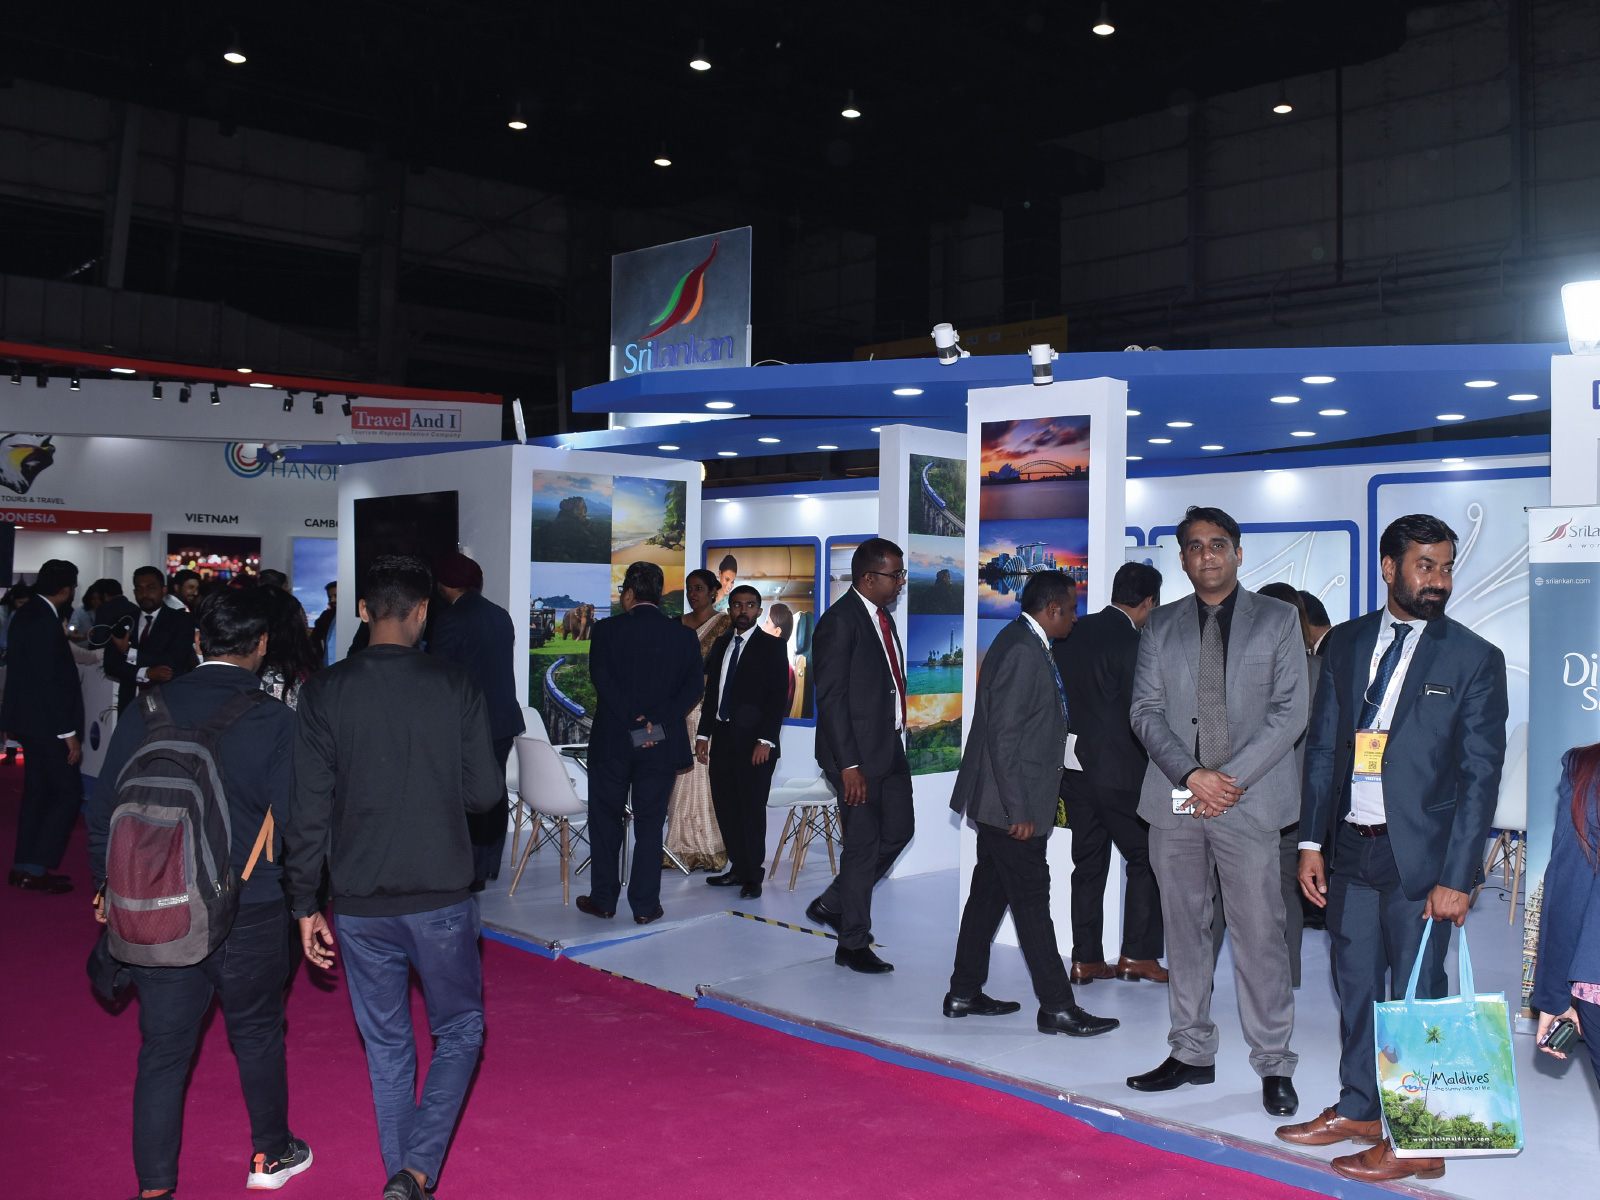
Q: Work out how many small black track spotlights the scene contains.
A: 9